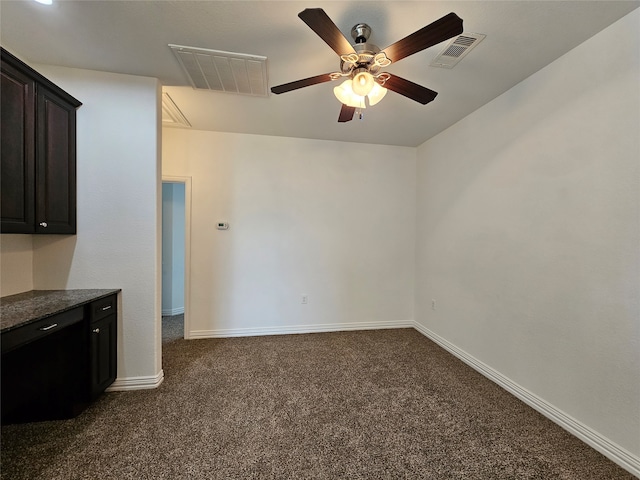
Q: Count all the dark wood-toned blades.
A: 5